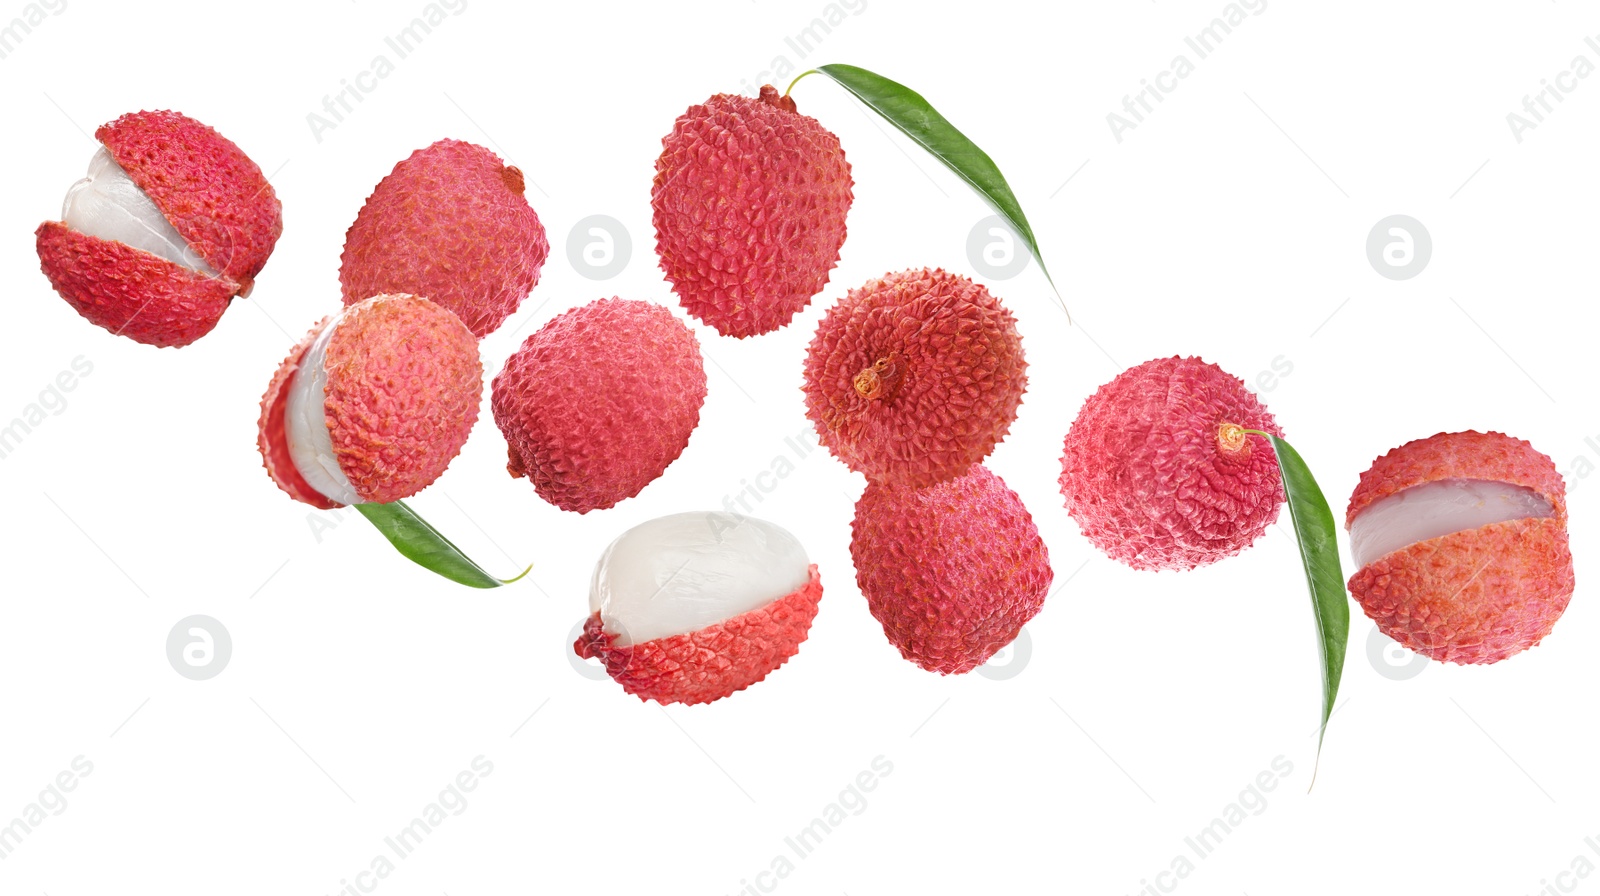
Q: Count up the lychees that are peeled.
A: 4